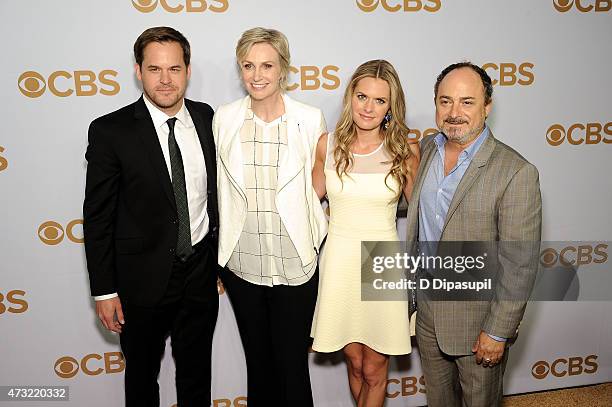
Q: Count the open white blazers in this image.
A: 1